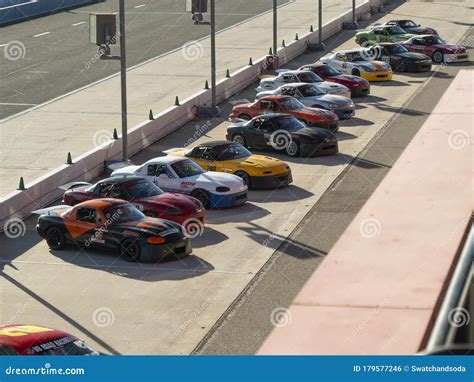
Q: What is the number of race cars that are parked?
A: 15